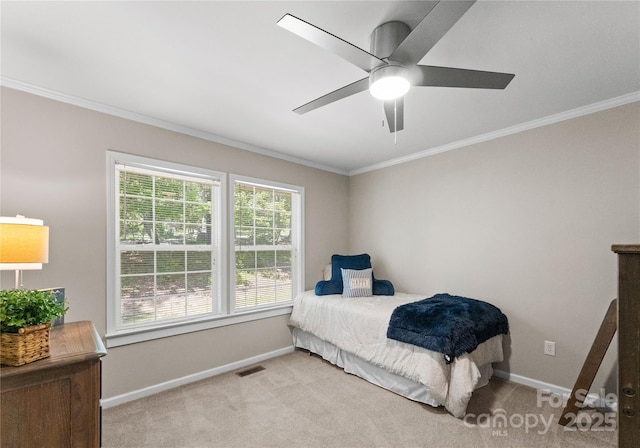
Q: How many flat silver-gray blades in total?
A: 5